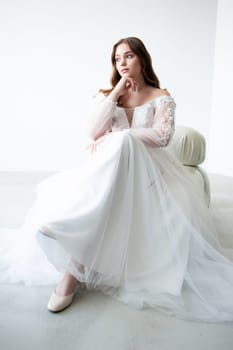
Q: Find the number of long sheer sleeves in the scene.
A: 2